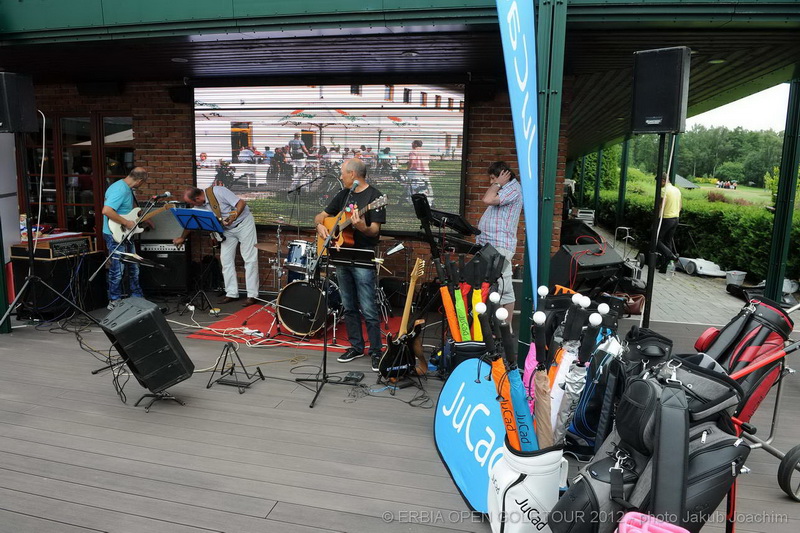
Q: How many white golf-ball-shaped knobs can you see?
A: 9